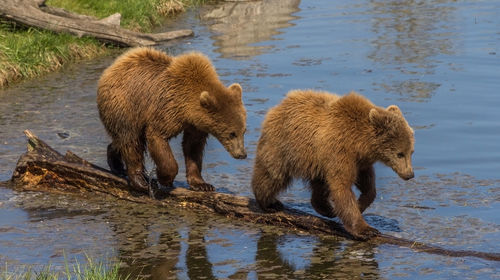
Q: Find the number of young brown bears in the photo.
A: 2